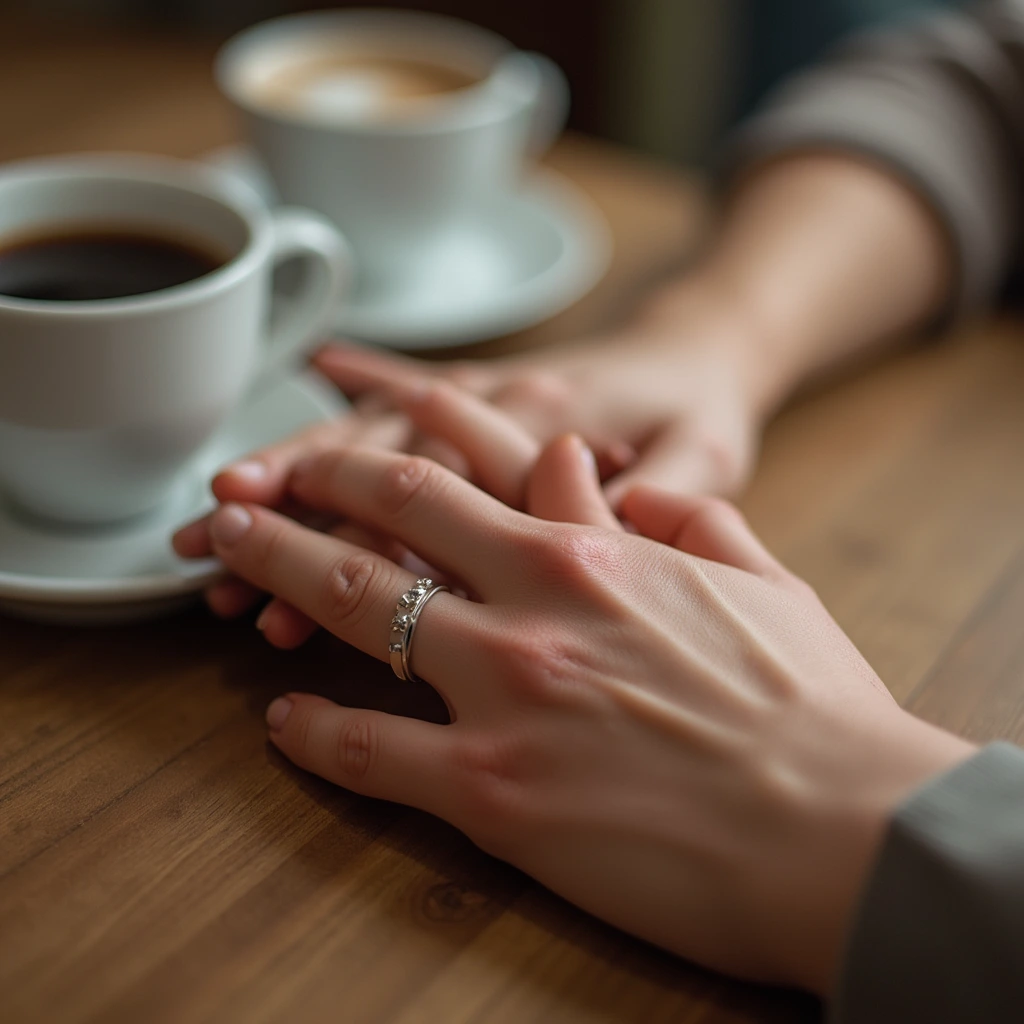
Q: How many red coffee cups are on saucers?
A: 0